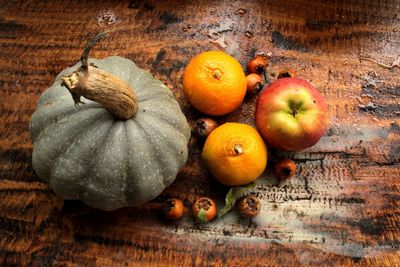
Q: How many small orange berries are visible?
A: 8